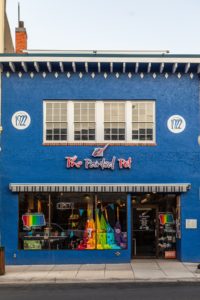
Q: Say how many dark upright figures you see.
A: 0